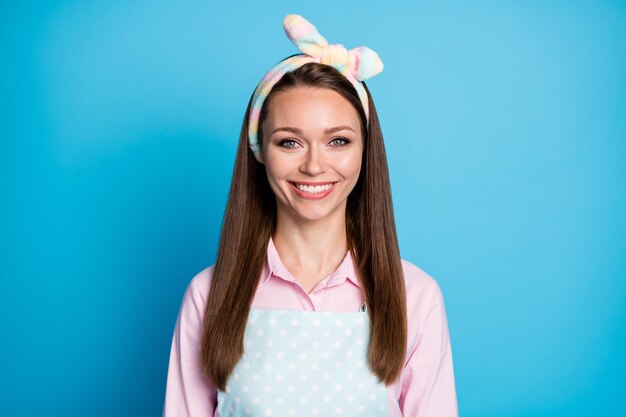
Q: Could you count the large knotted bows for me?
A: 1